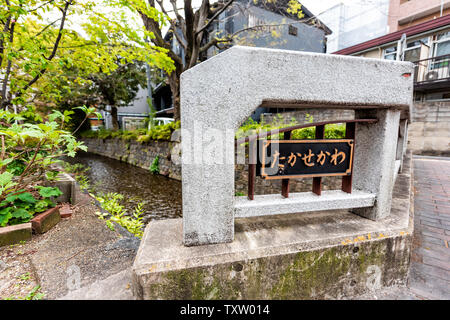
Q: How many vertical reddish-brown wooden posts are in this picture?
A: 4